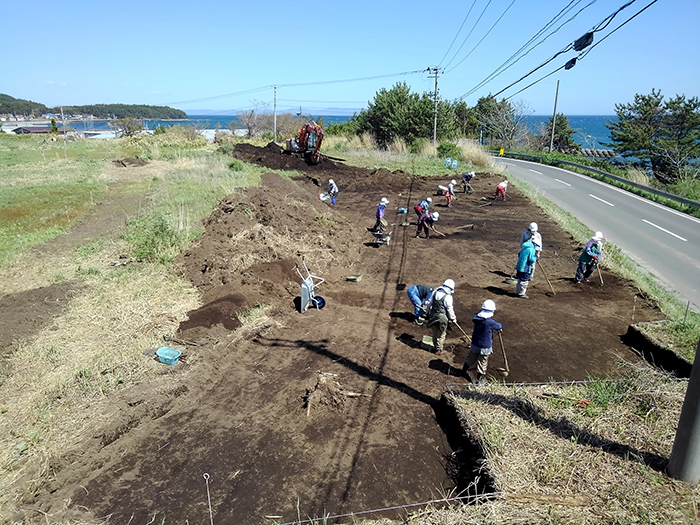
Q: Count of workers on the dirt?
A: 13